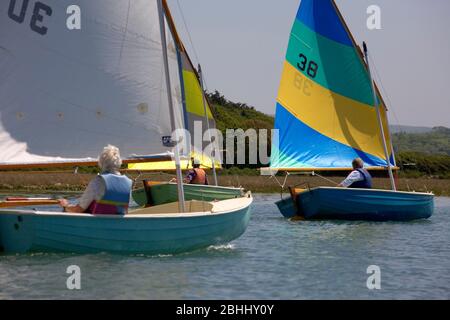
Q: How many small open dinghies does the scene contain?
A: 3